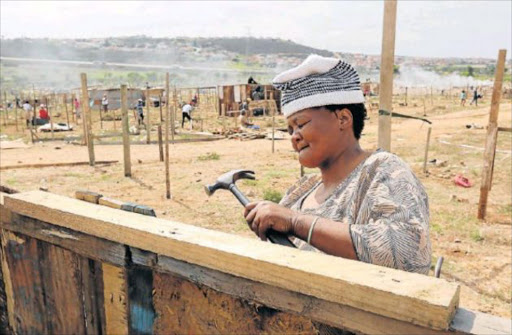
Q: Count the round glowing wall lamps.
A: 0